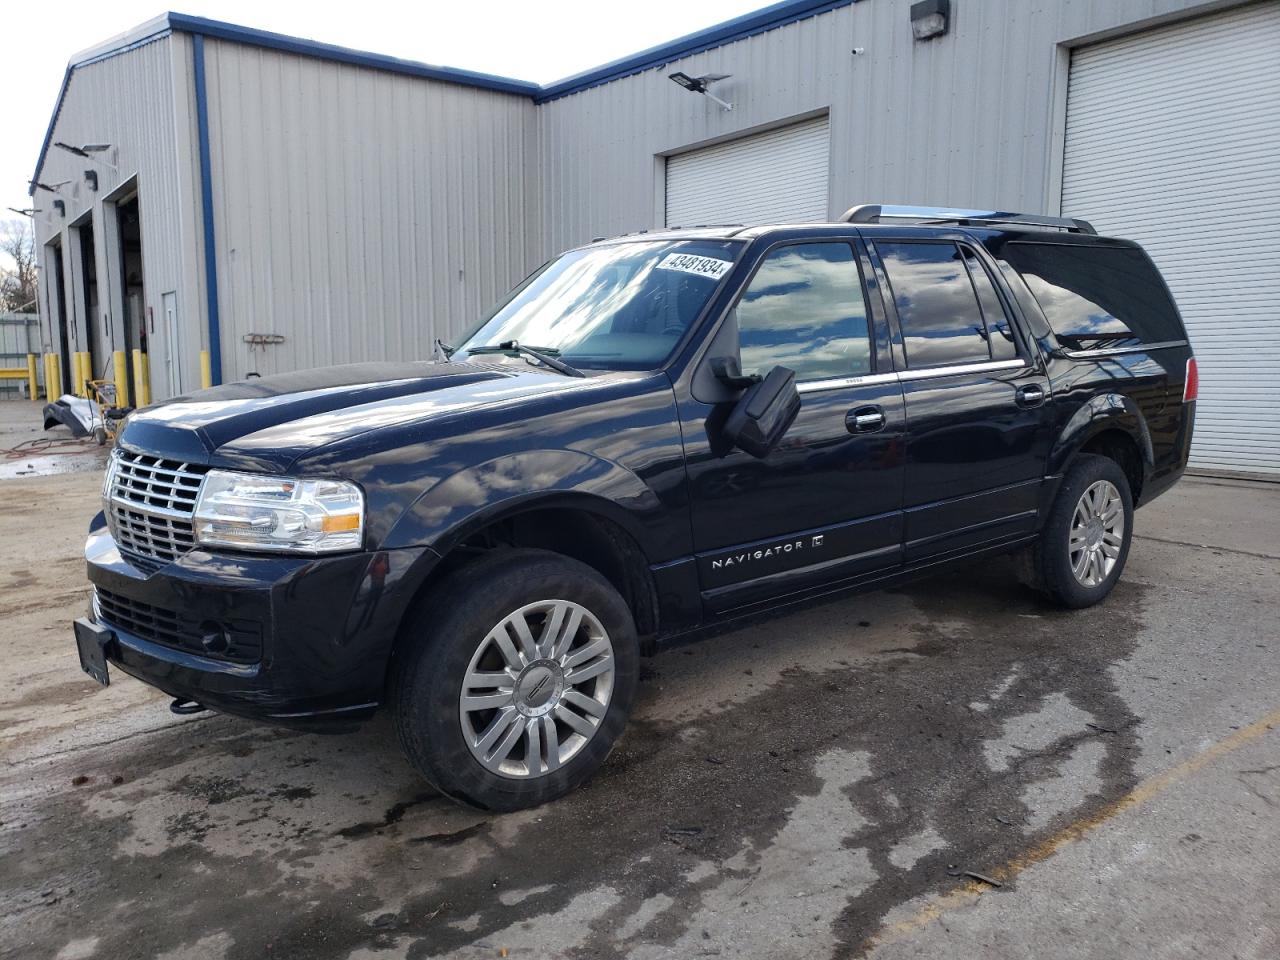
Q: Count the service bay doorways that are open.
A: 3